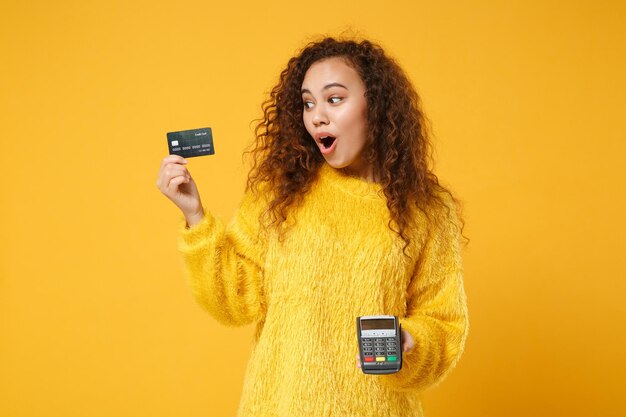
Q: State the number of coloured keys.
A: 3